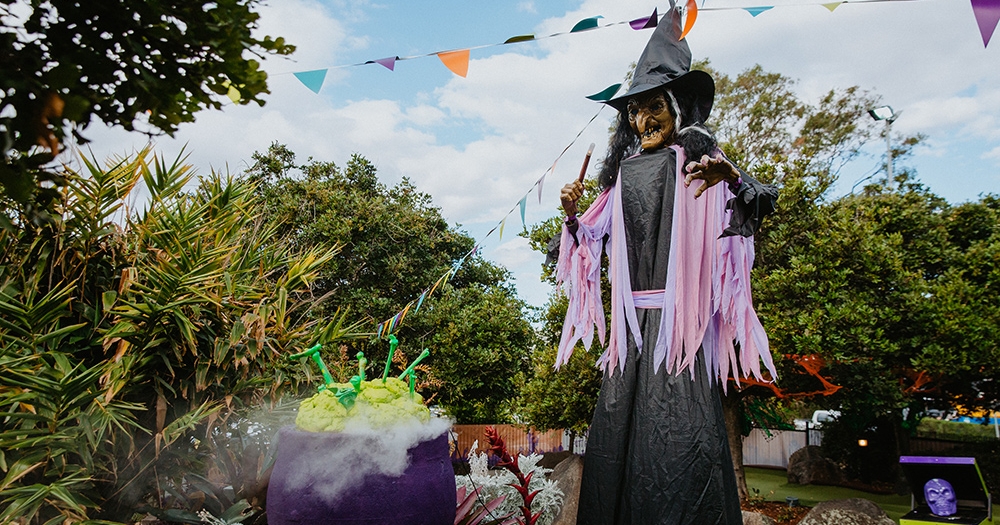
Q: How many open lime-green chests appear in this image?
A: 1